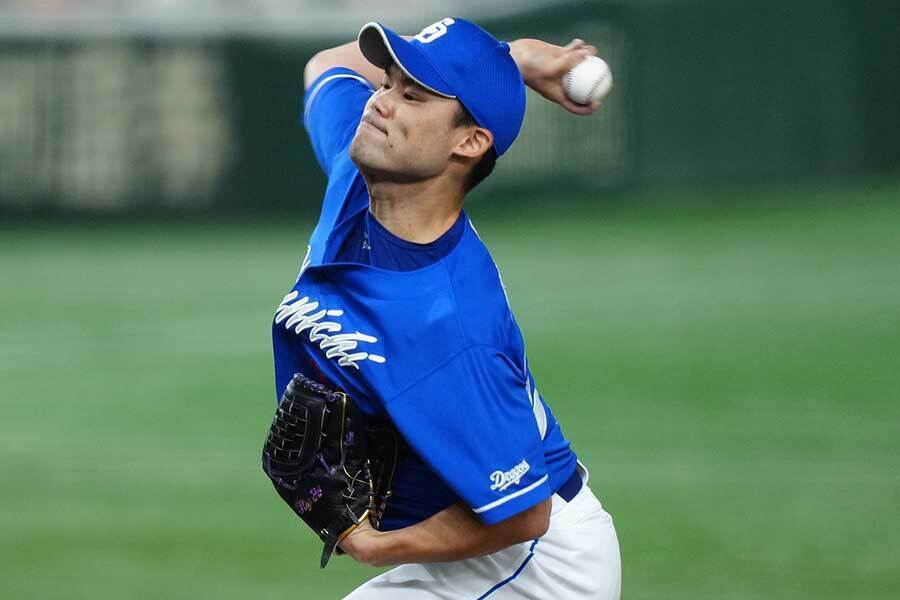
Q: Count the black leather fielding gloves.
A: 1